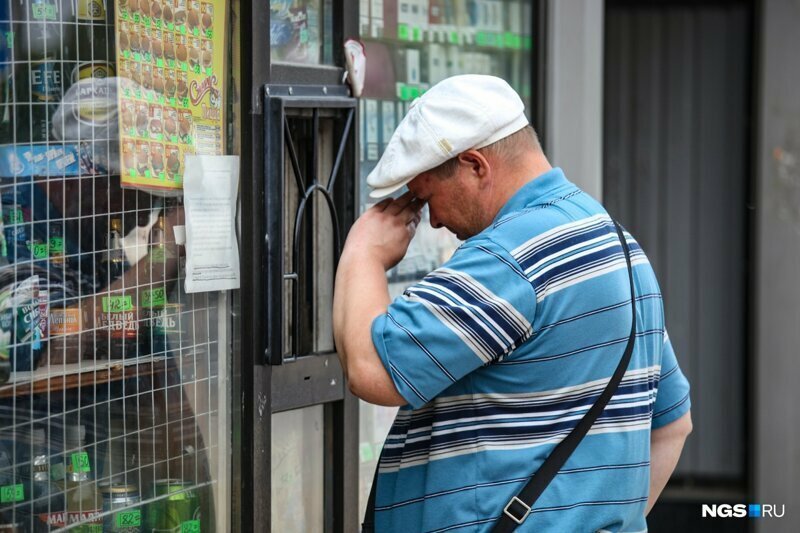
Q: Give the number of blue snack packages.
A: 1